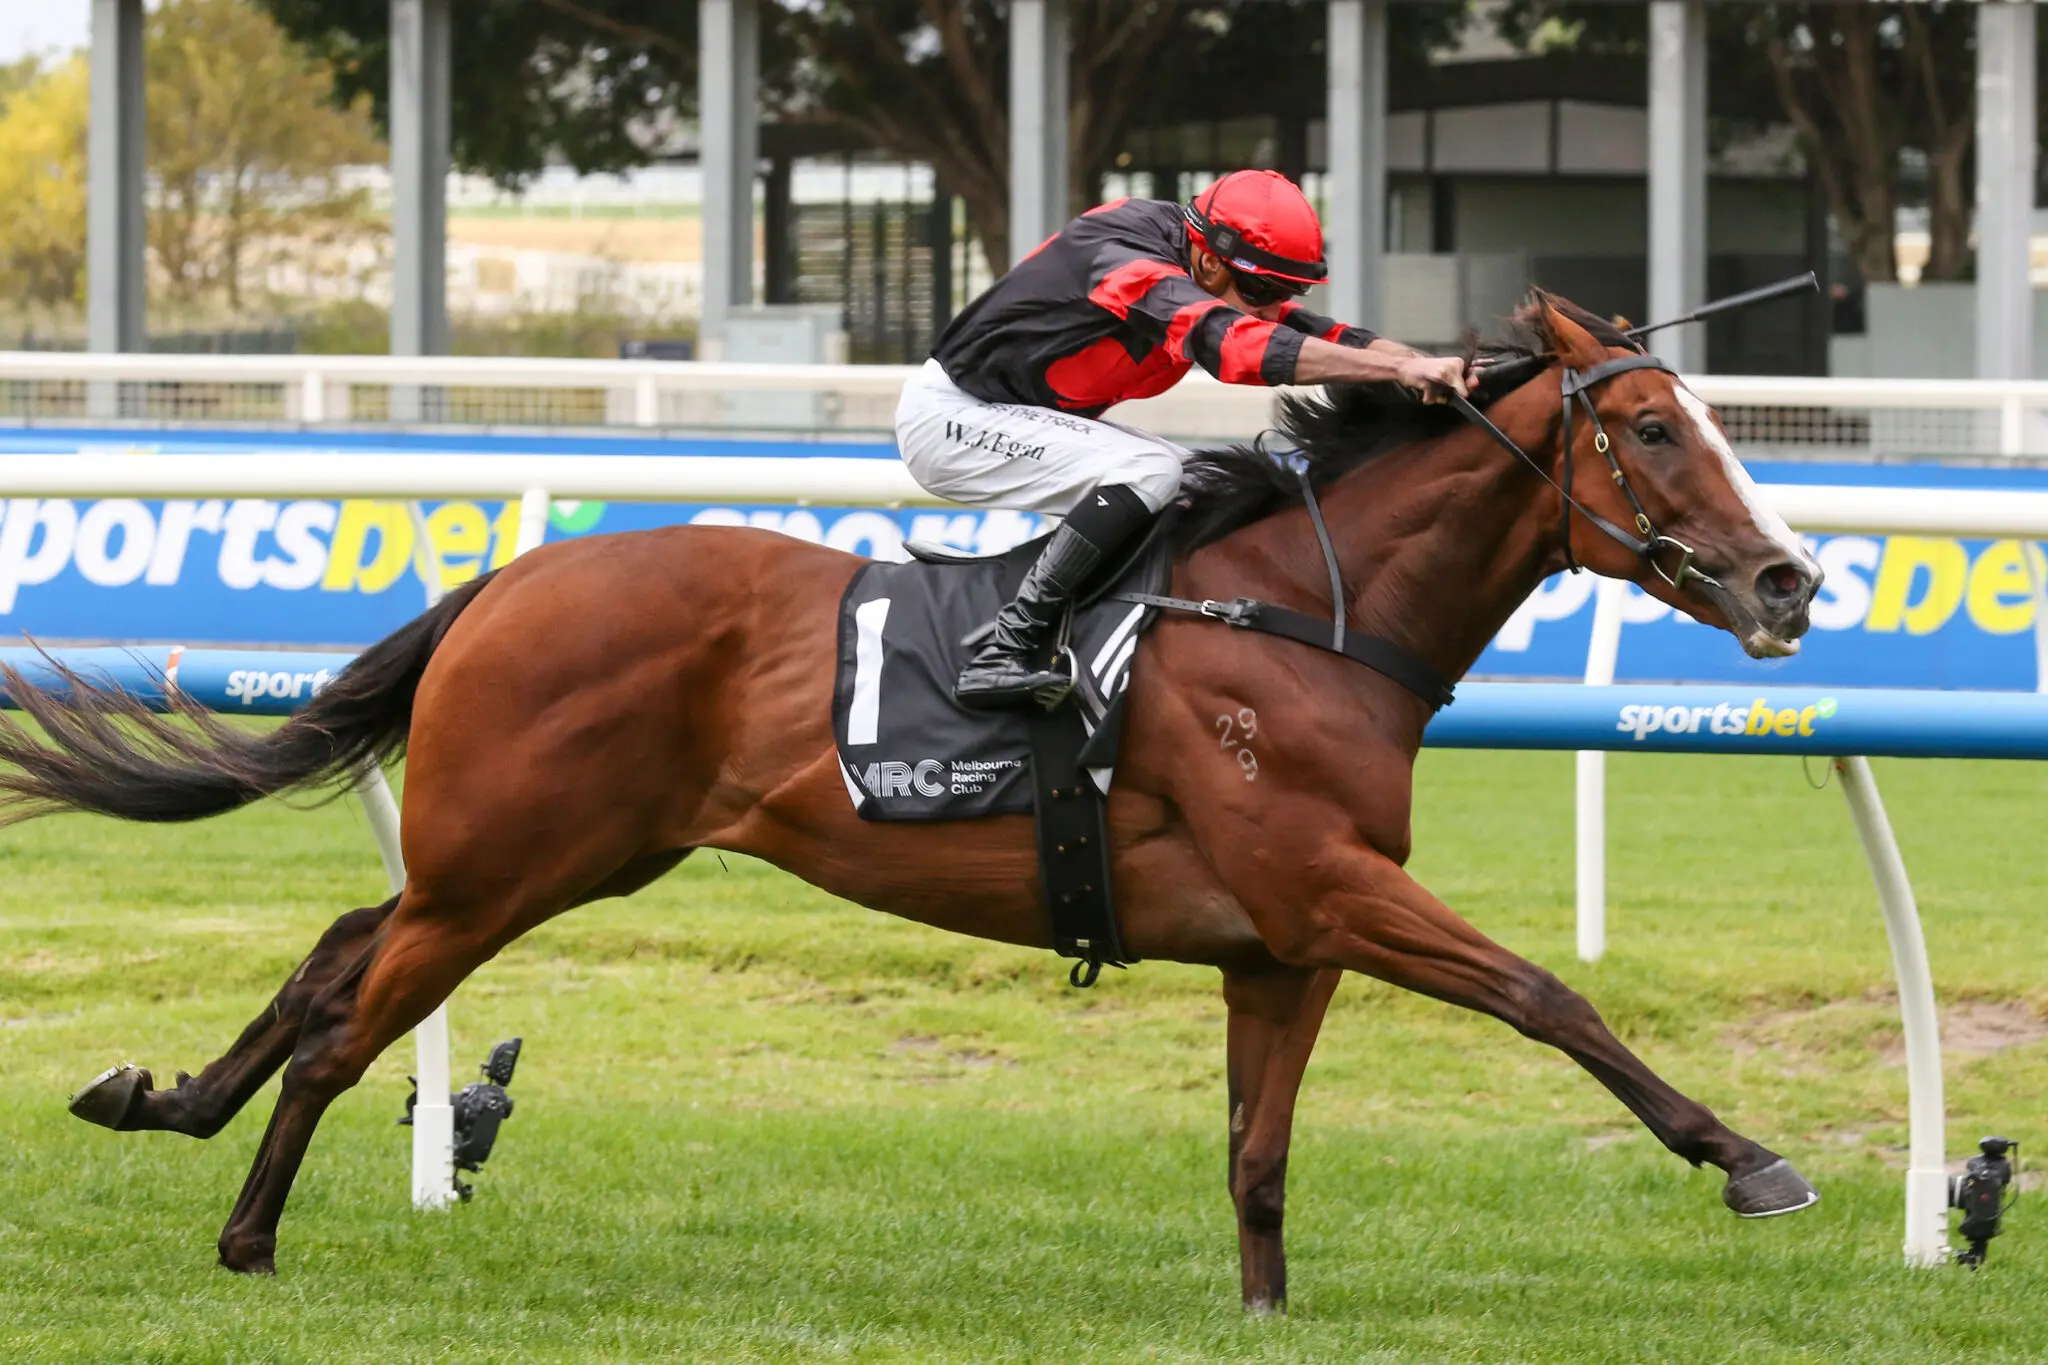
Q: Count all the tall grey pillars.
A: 7